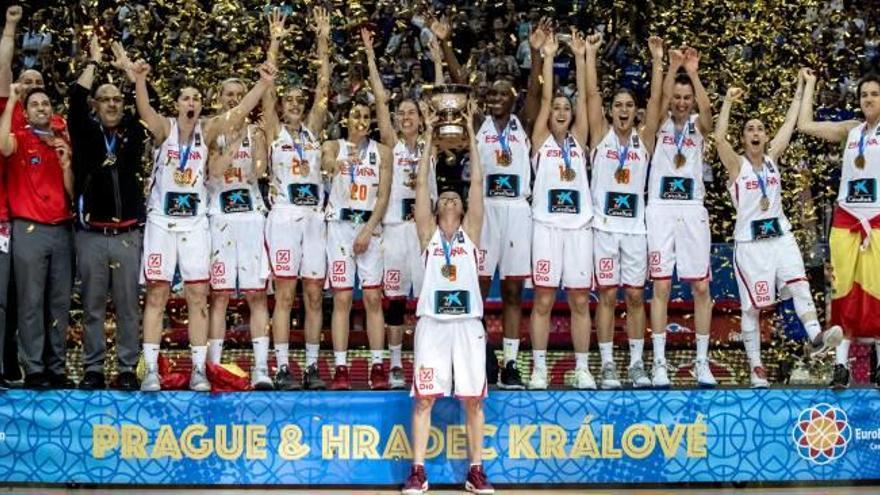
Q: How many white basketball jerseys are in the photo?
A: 12